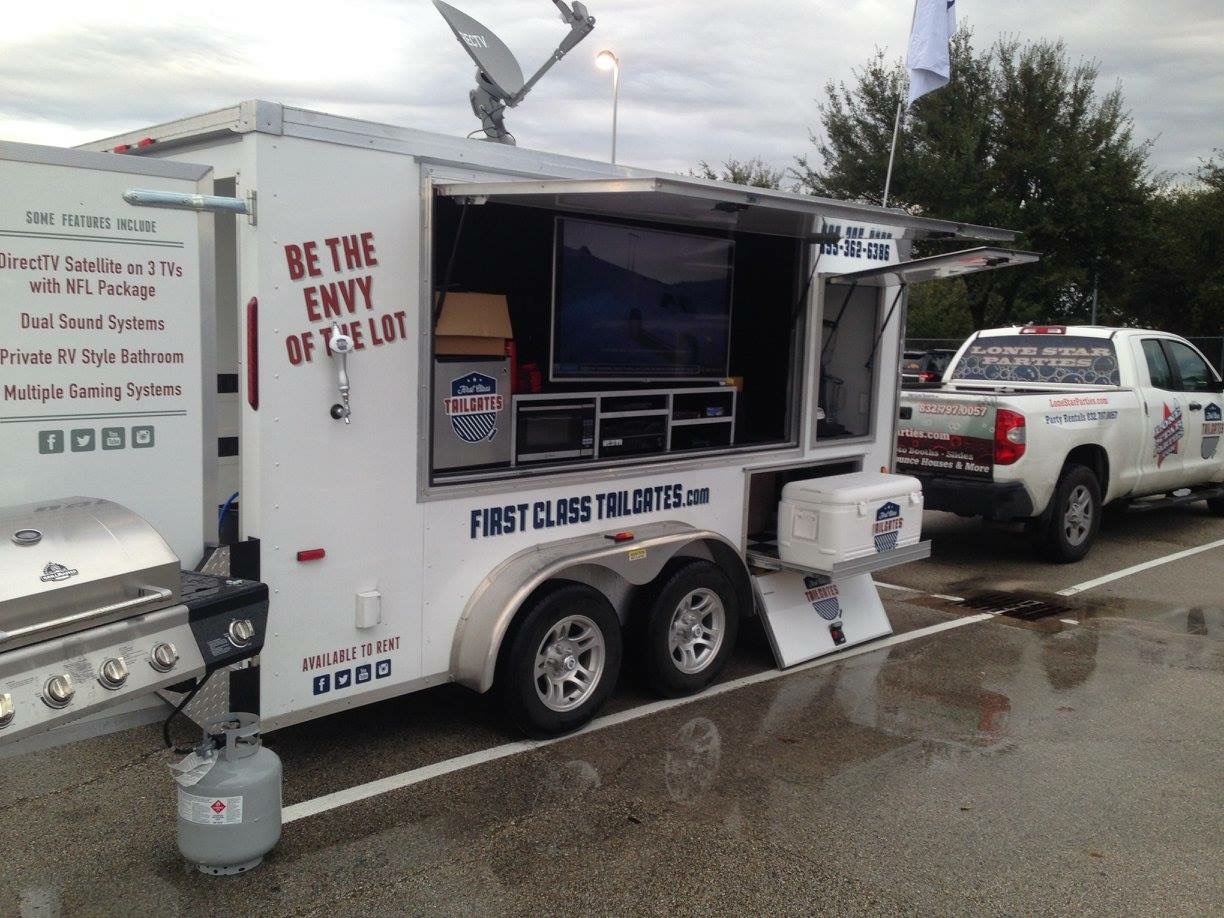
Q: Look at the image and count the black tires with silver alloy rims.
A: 3